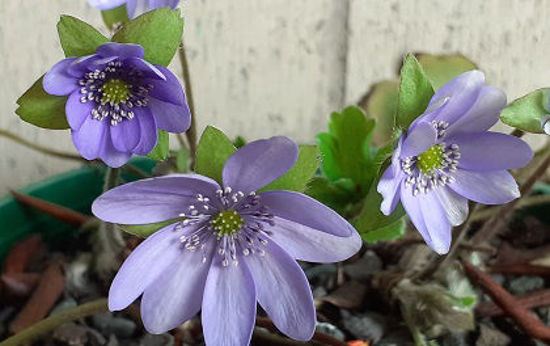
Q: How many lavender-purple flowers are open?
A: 3